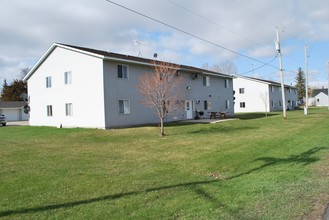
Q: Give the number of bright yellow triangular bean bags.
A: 0